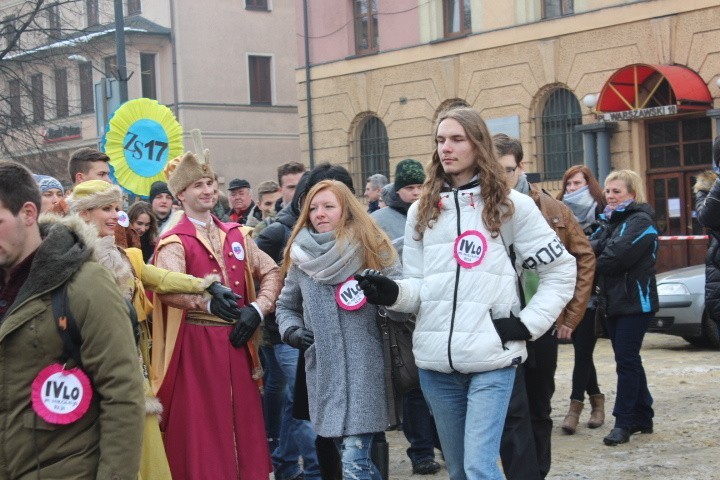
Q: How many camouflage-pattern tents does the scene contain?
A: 0